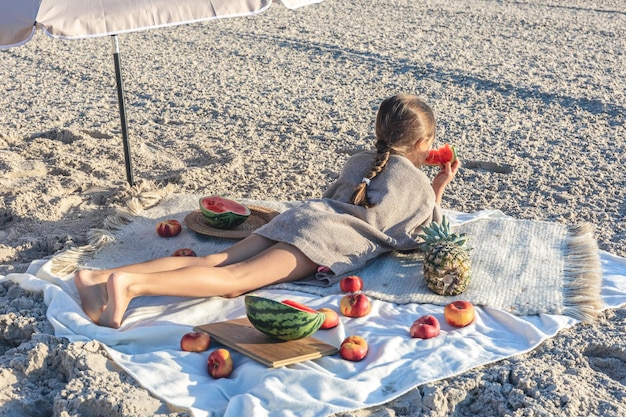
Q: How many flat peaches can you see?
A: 10